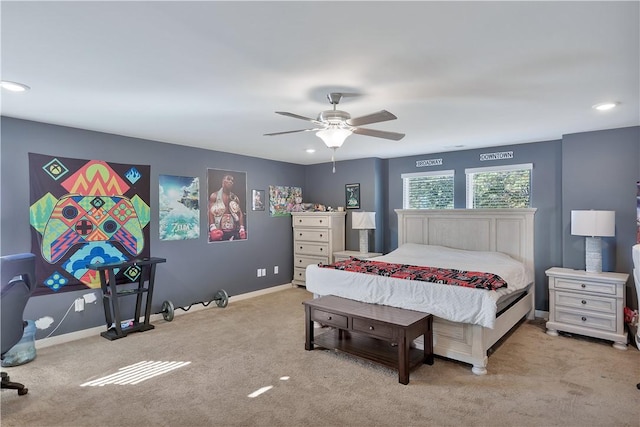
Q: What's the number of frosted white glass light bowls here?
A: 1